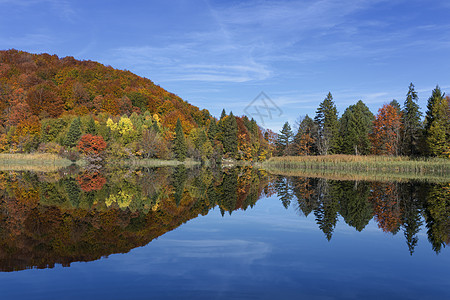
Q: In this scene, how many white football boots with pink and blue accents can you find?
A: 0